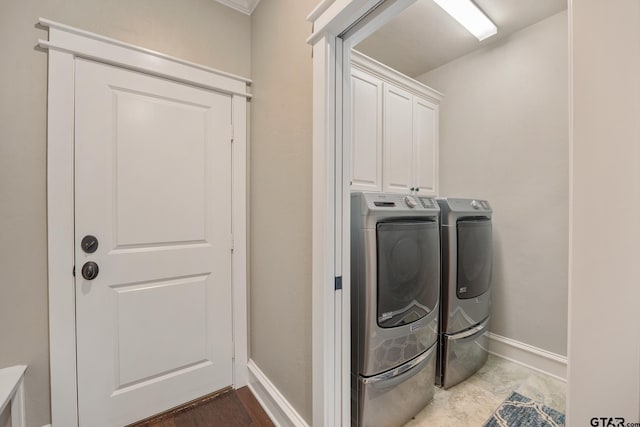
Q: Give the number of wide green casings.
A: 0